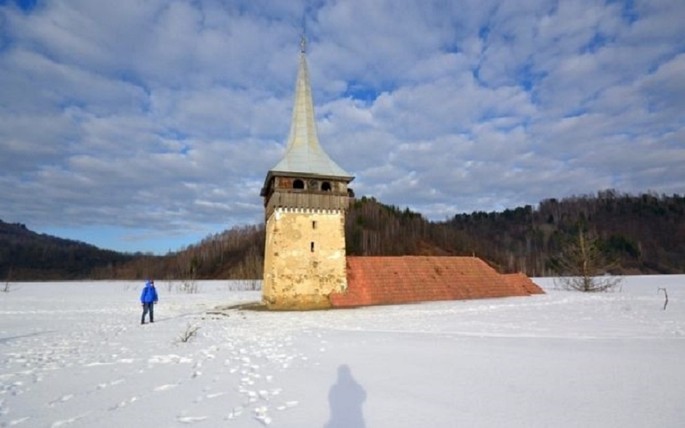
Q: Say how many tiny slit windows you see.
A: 2